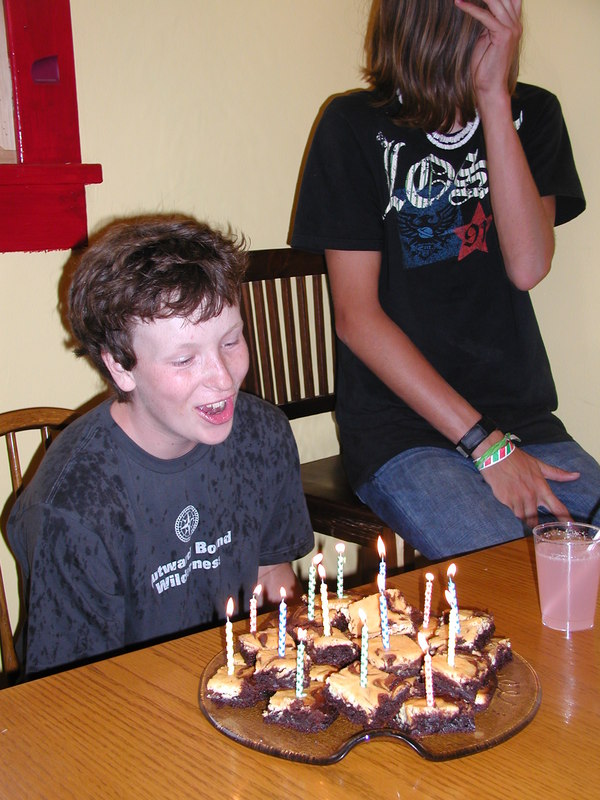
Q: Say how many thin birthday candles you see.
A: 14